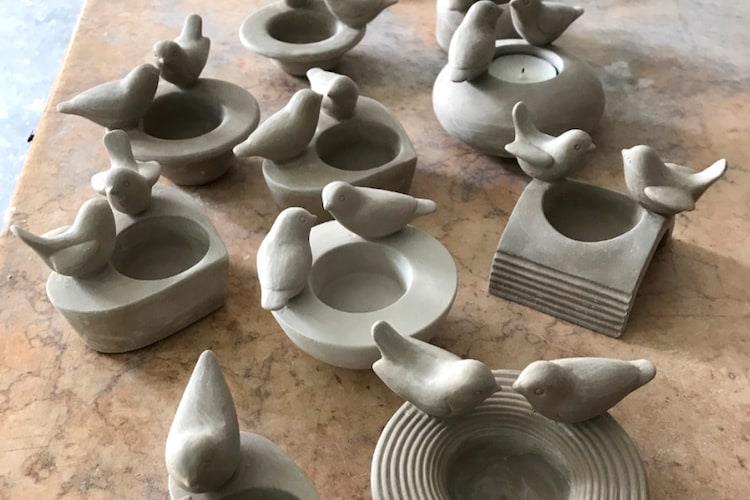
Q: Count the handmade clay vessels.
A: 10